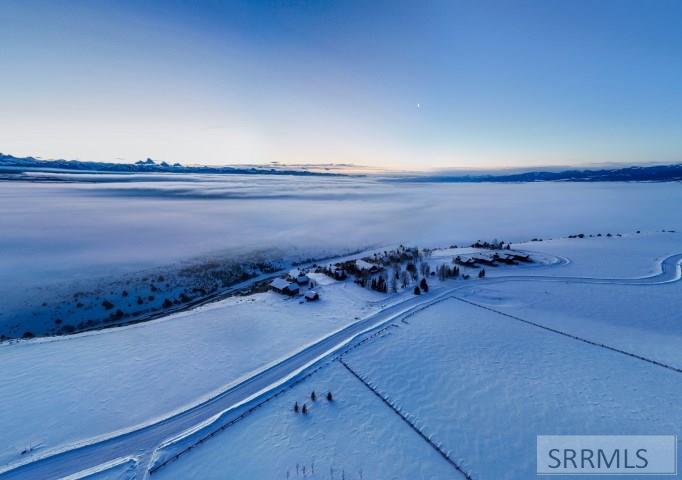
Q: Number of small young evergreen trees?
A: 4